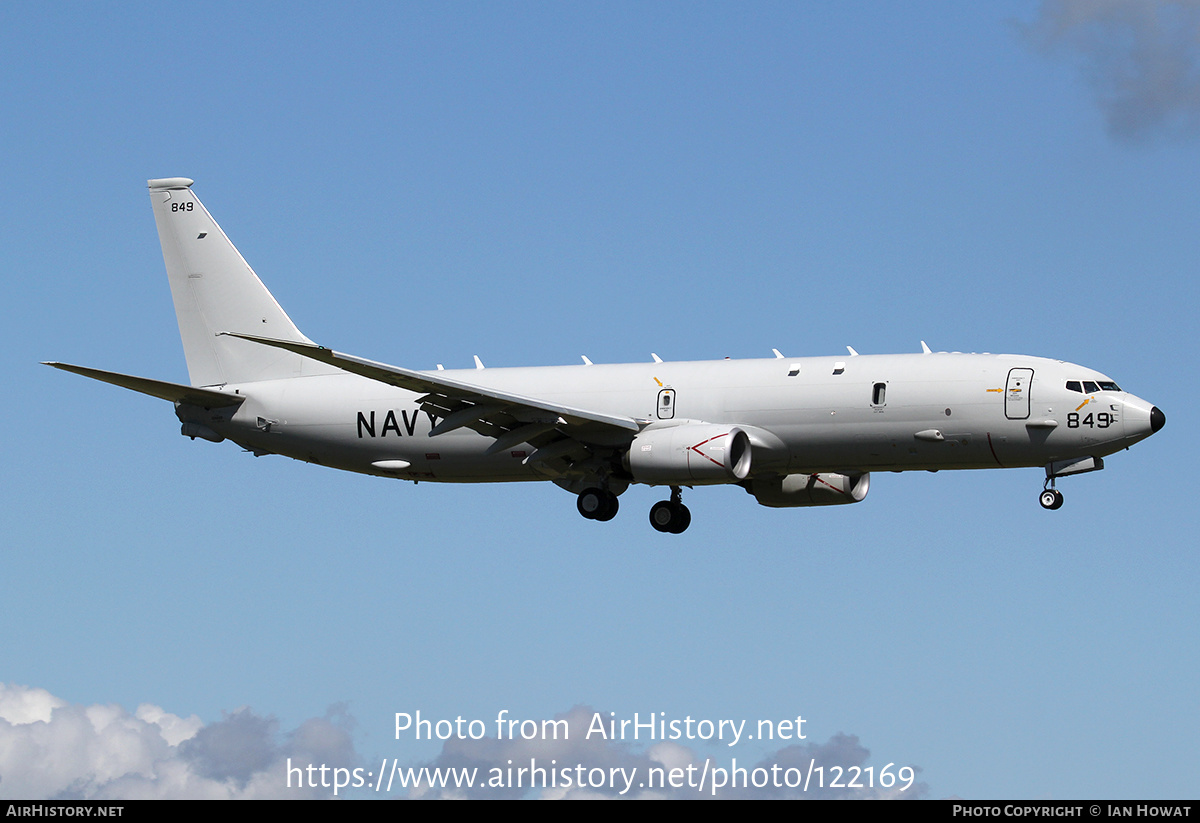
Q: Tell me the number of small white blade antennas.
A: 7